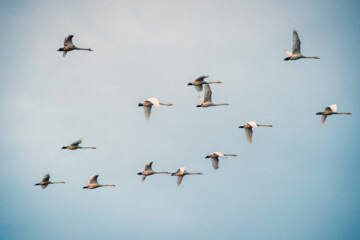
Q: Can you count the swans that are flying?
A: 13